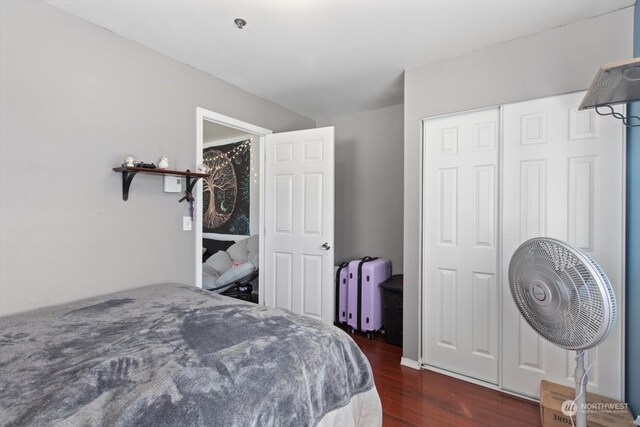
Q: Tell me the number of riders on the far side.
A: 0